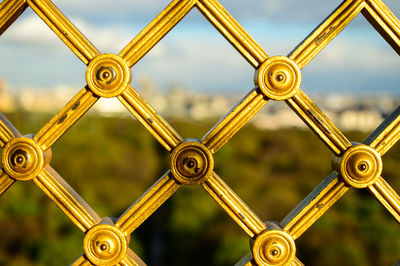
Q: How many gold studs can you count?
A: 7